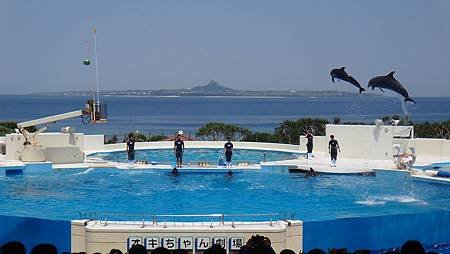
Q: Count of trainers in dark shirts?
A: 5